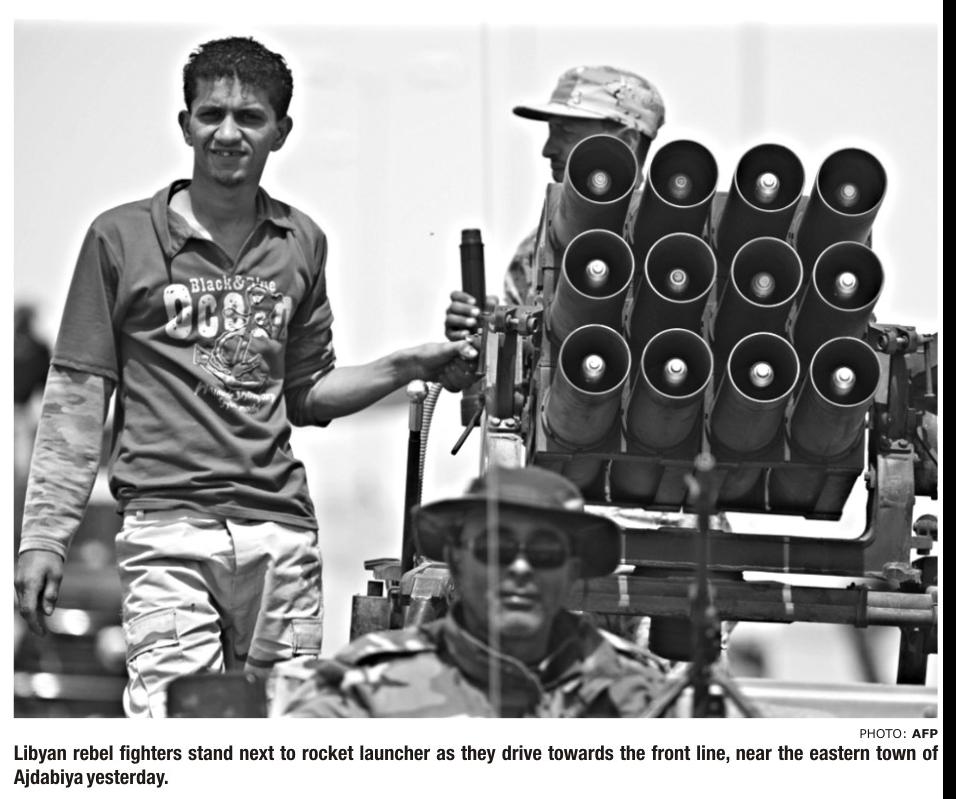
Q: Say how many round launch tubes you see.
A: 12